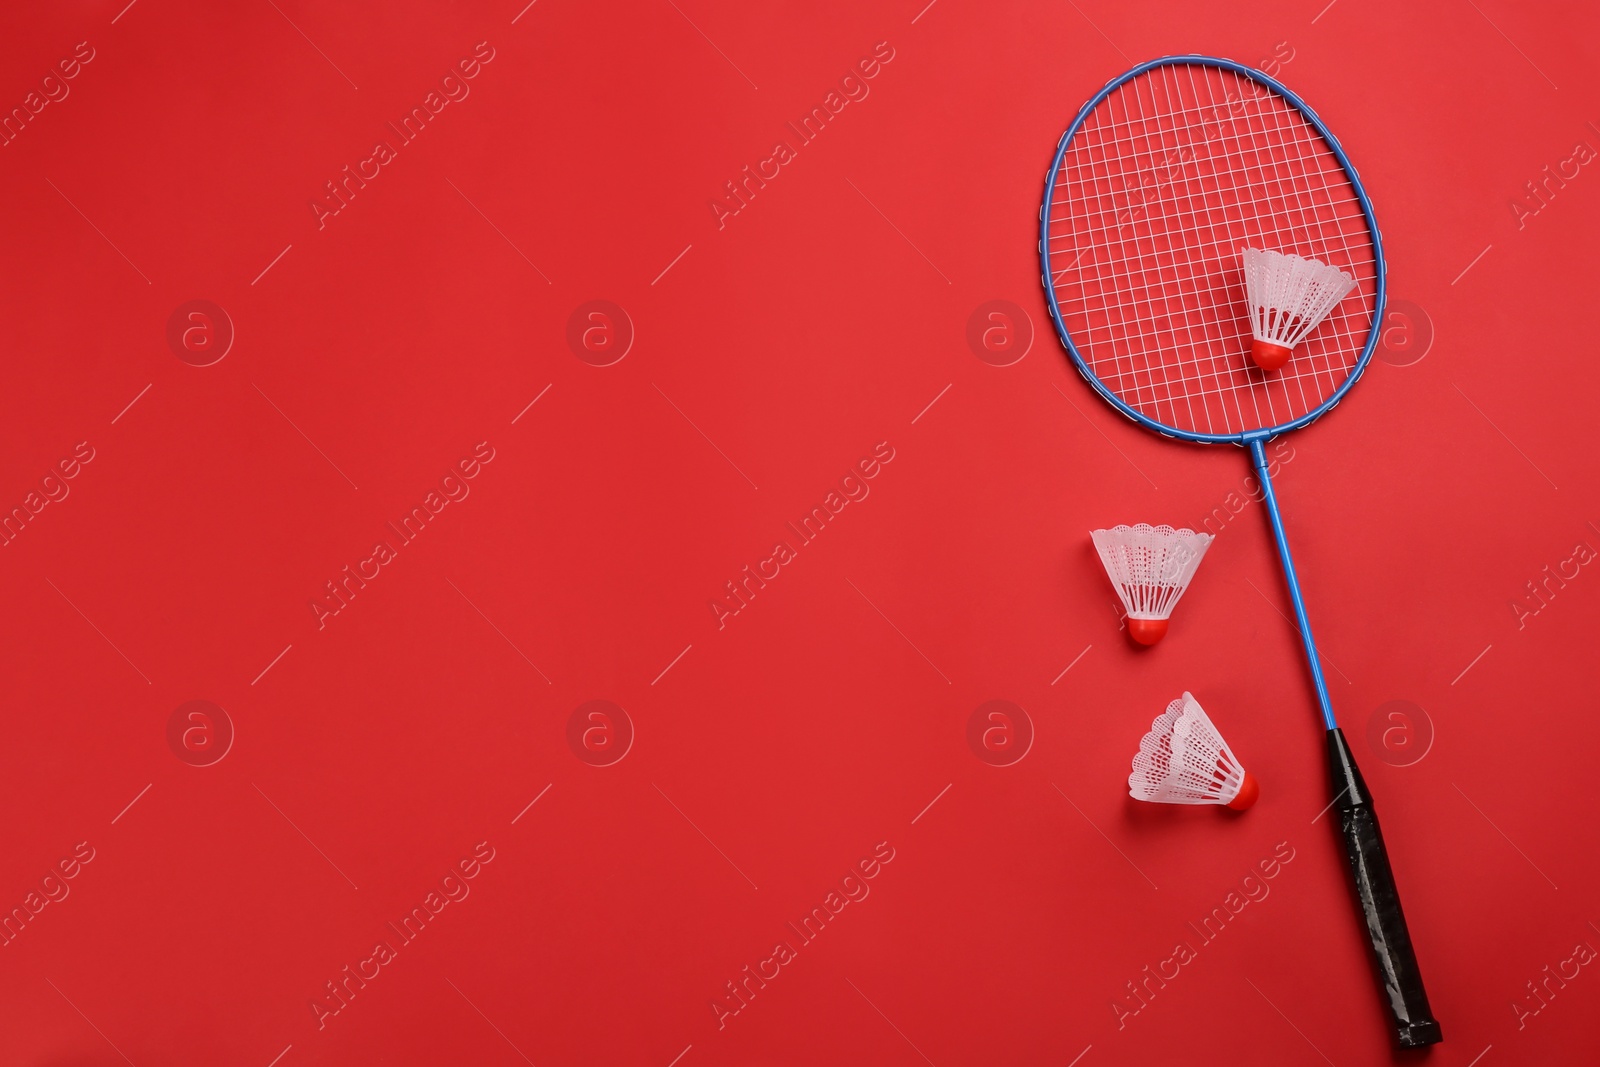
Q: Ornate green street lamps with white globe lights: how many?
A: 0